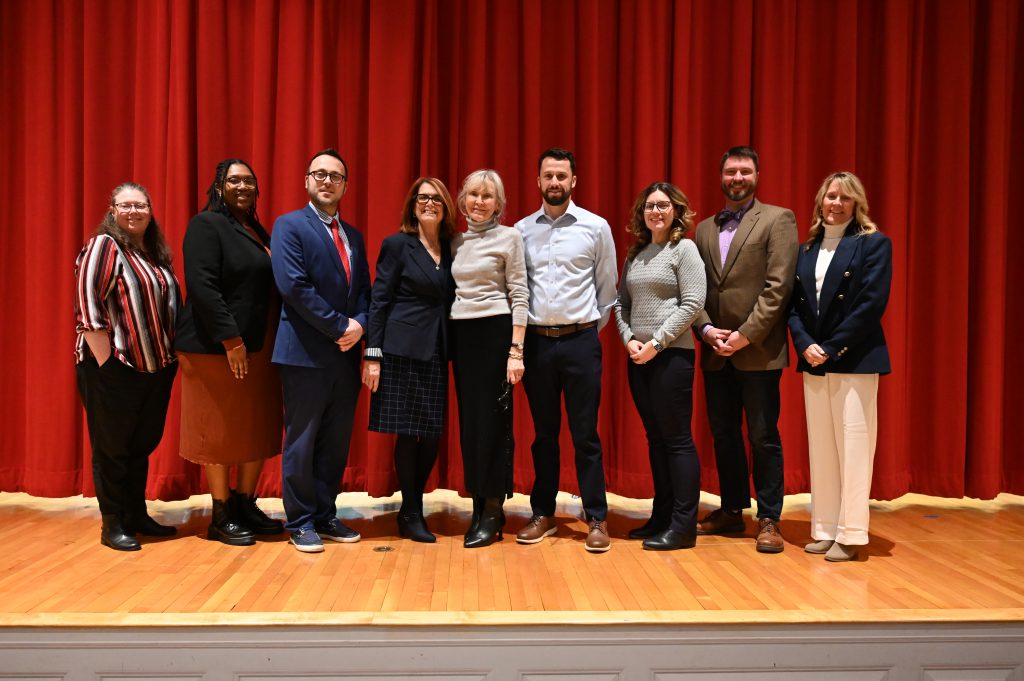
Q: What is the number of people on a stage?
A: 9